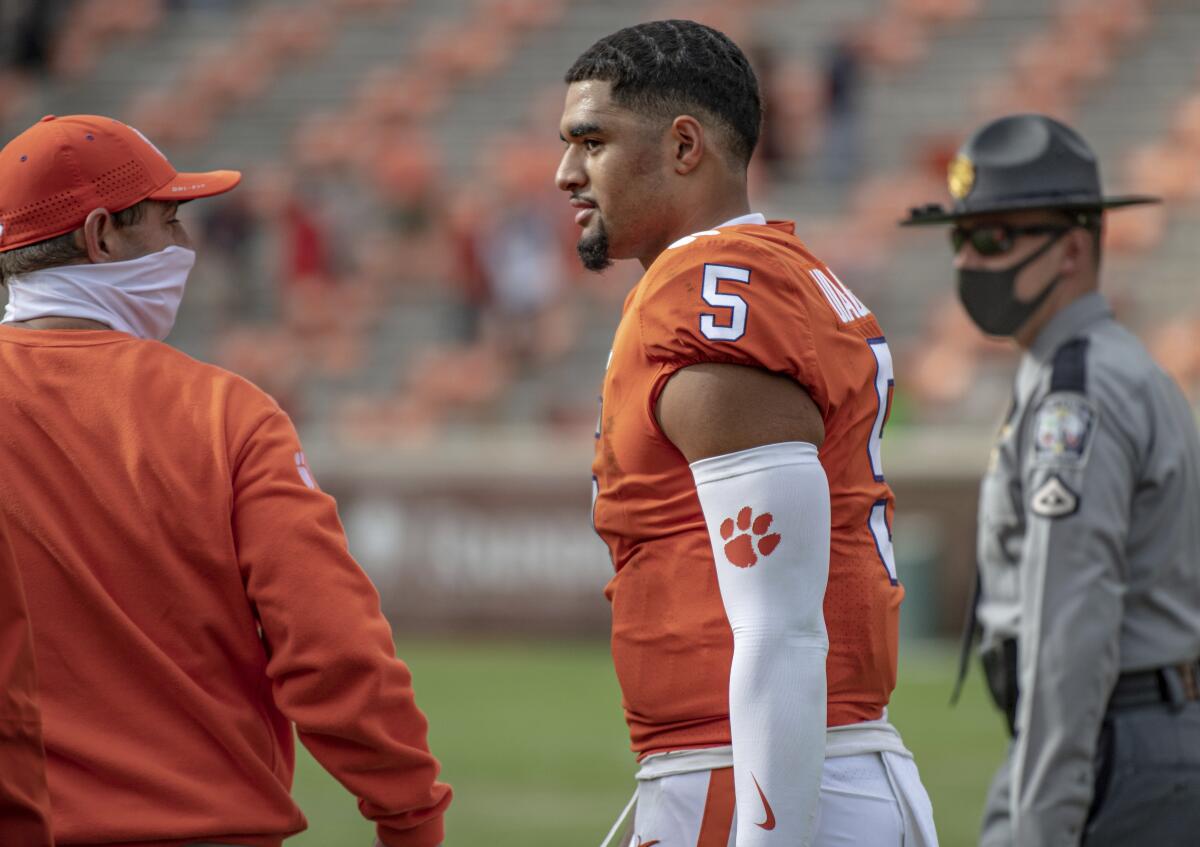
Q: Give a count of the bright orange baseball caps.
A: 1